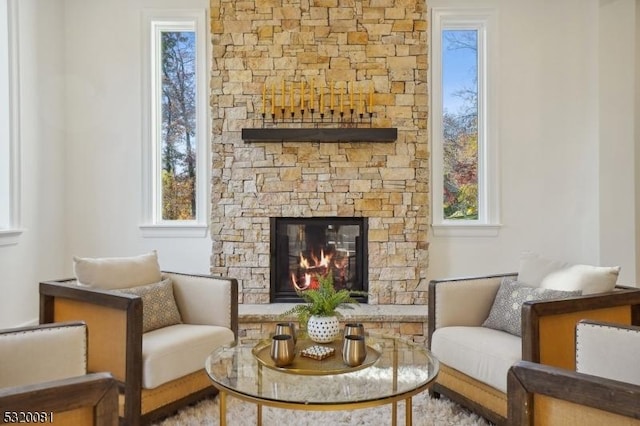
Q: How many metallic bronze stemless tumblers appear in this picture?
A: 4